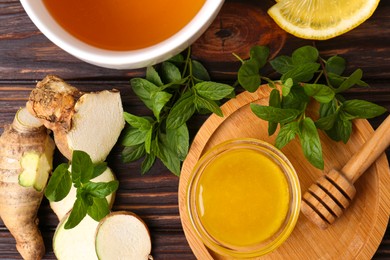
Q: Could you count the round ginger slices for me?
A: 3